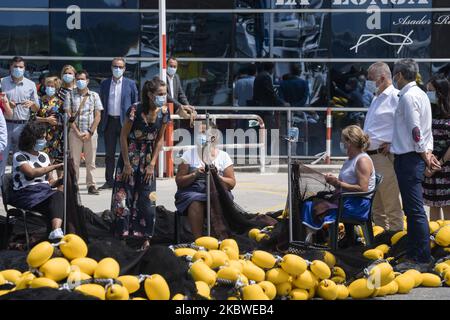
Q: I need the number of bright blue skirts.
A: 1